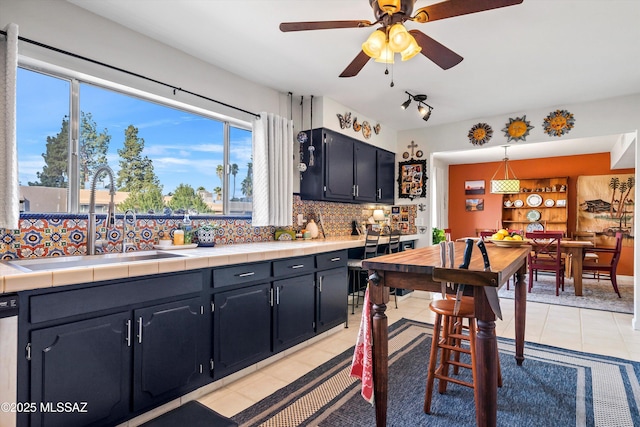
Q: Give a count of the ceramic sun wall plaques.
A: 3